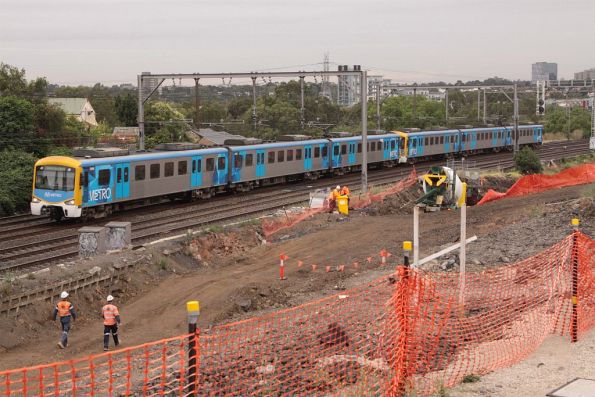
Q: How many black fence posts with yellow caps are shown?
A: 3